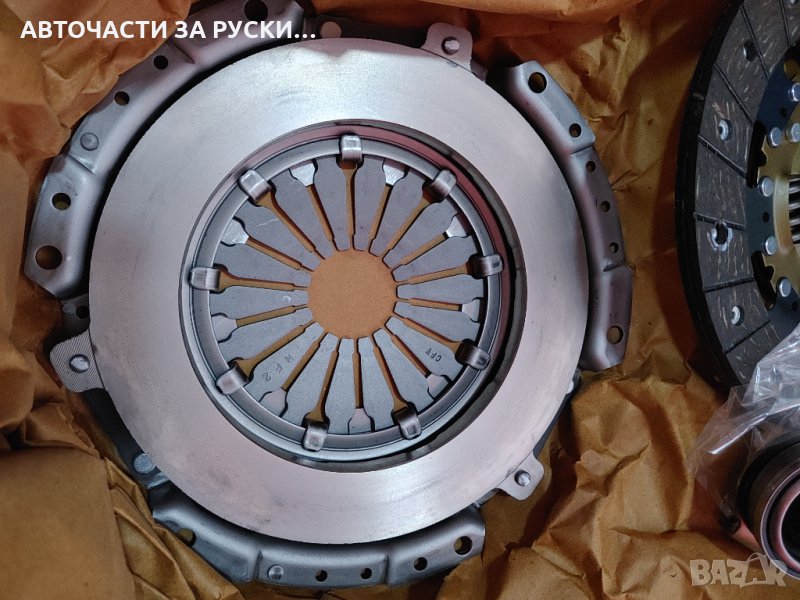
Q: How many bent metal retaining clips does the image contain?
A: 9